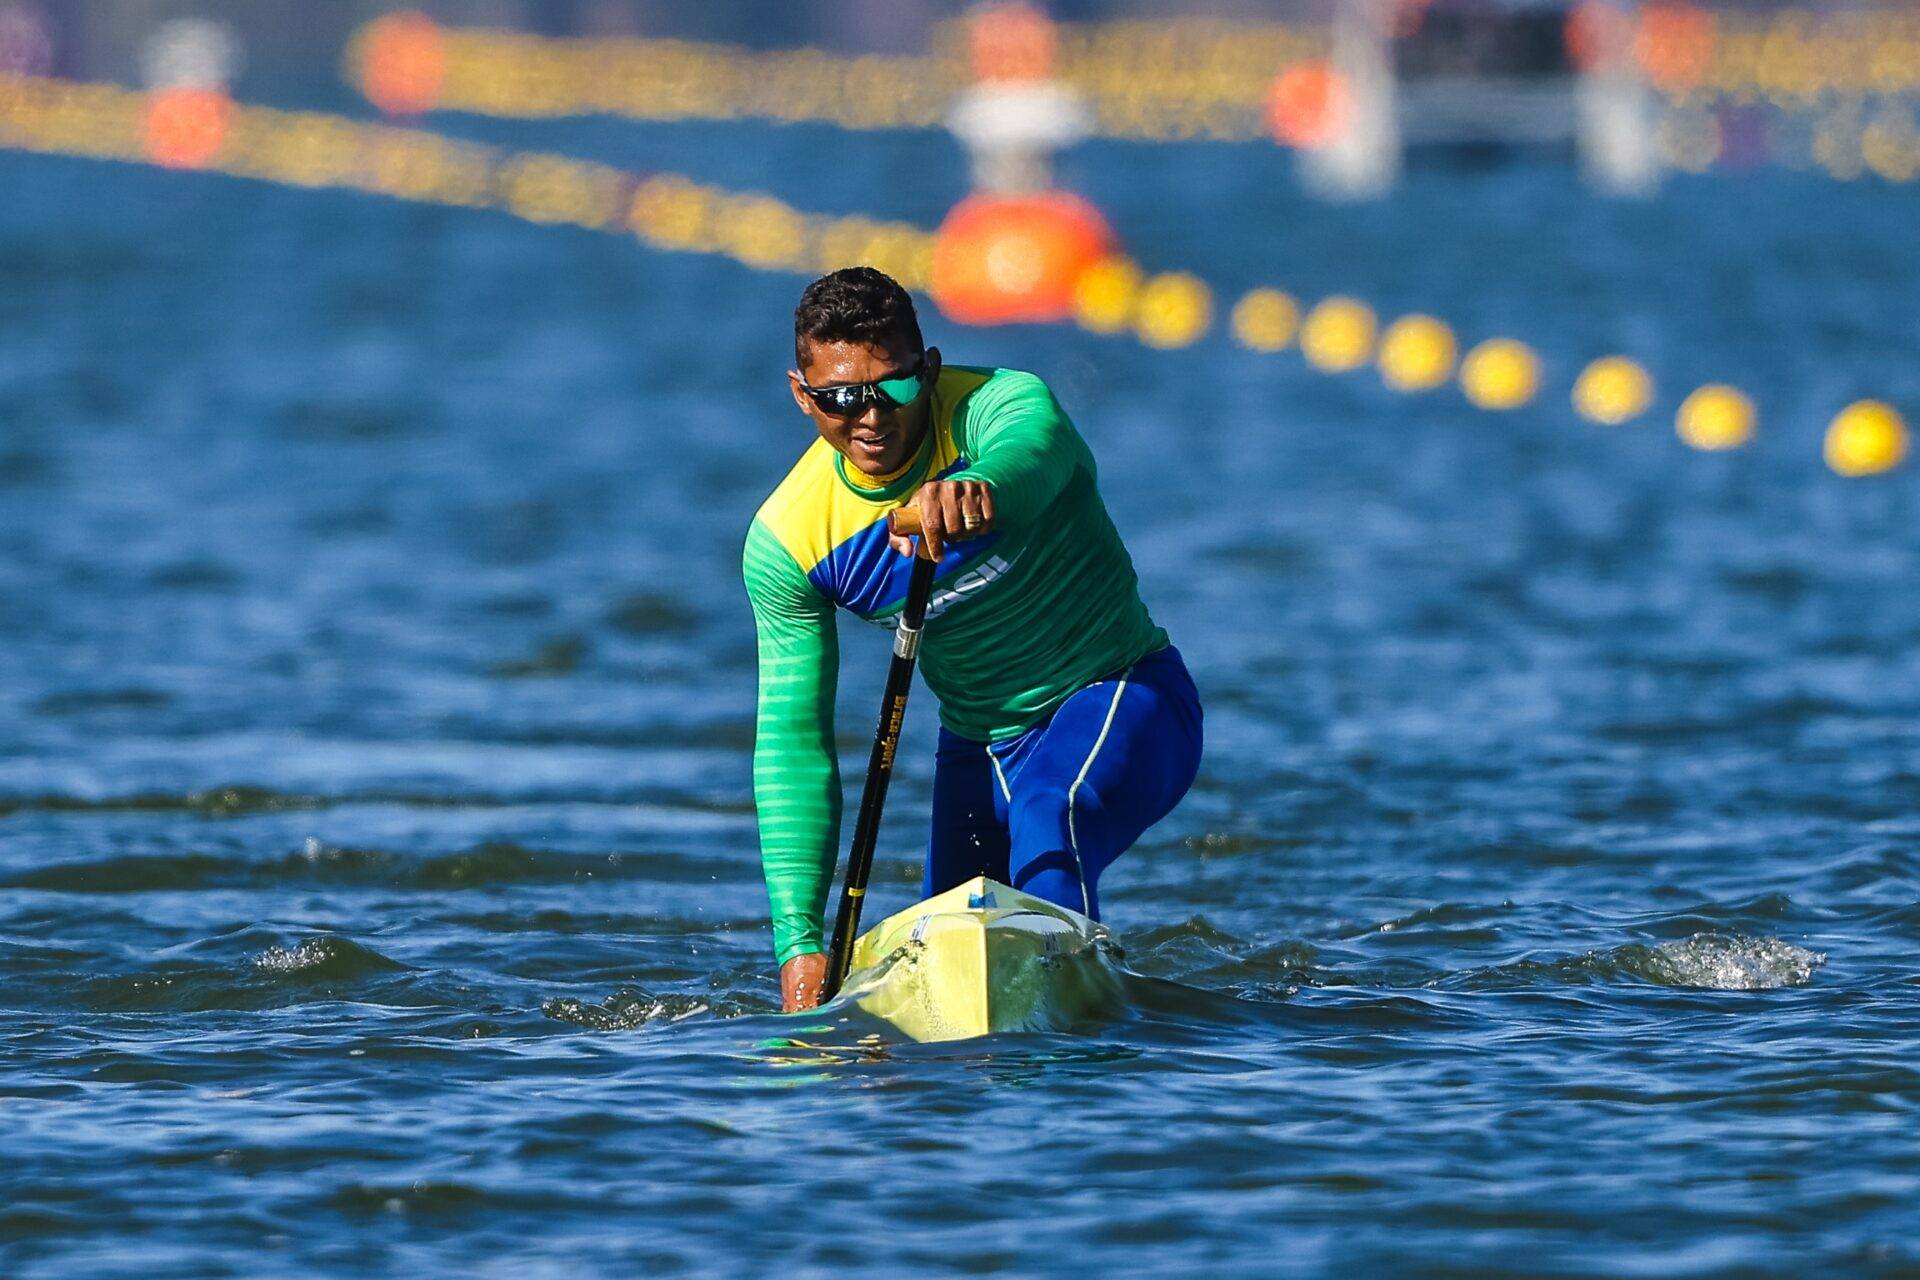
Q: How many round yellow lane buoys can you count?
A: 9